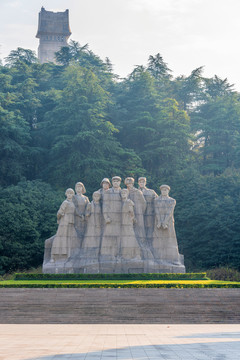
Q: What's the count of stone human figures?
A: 9